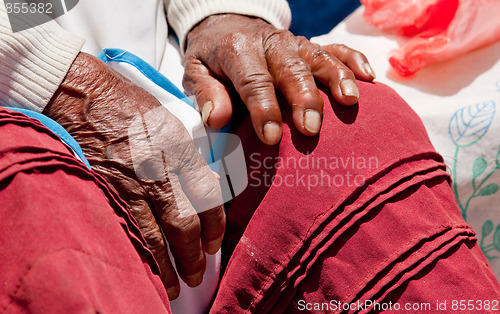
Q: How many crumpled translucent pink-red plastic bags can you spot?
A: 1